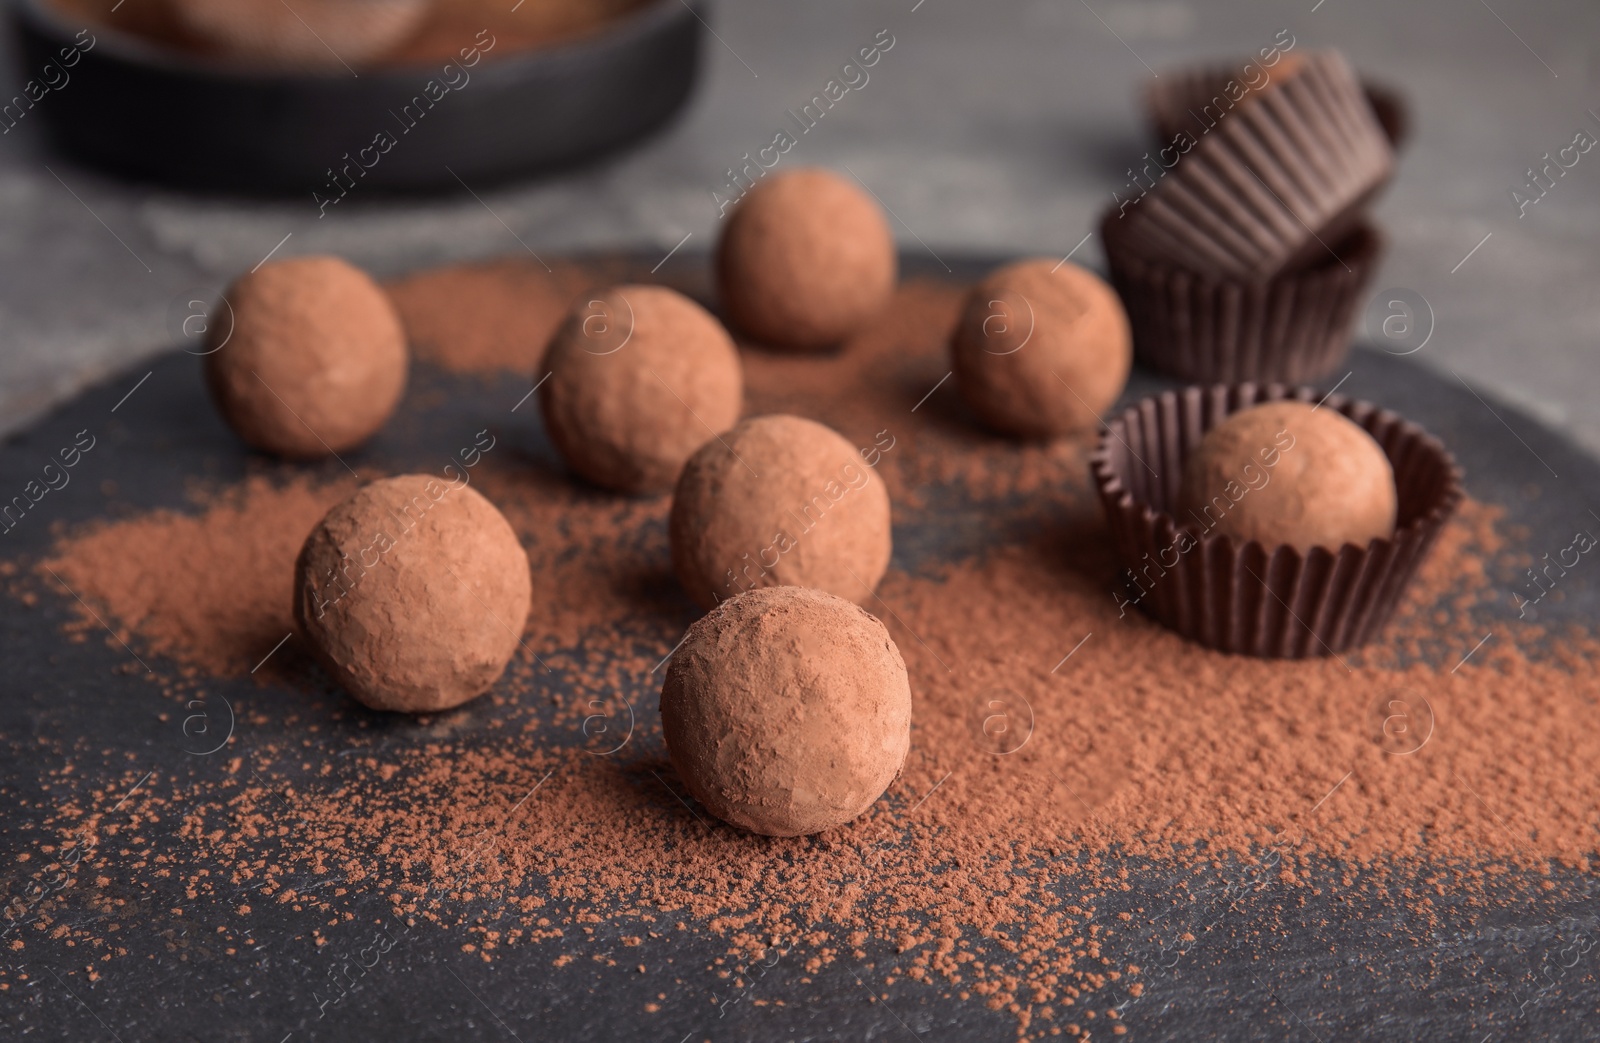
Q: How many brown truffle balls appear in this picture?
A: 8